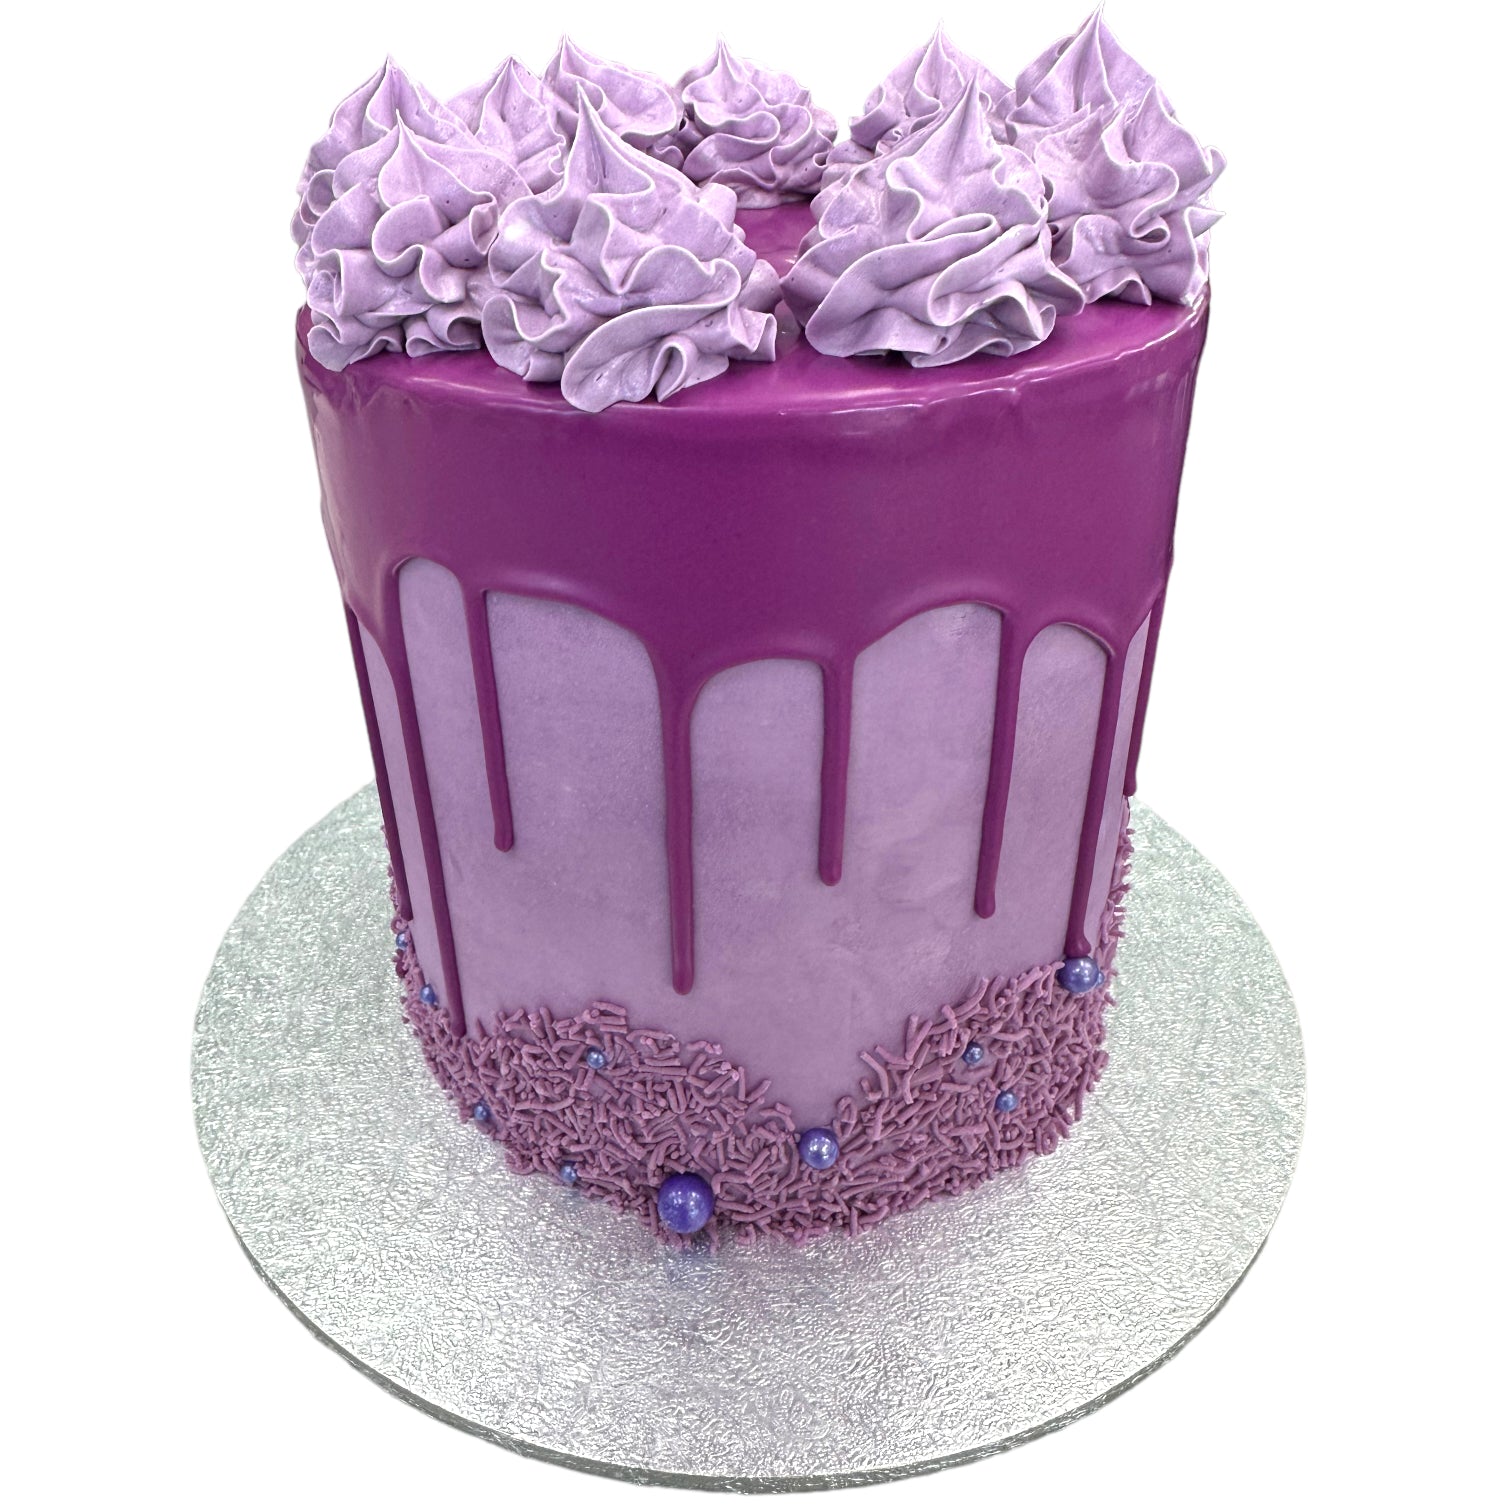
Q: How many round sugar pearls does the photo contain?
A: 11